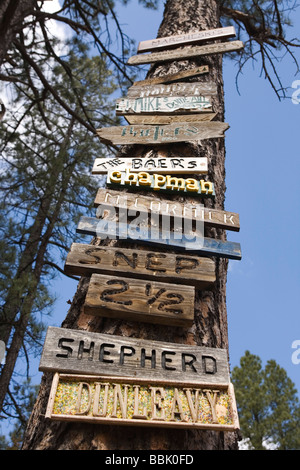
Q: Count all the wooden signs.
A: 15